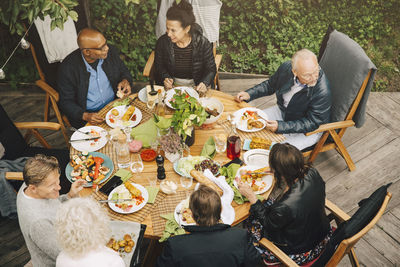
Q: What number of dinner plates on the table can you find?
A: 7